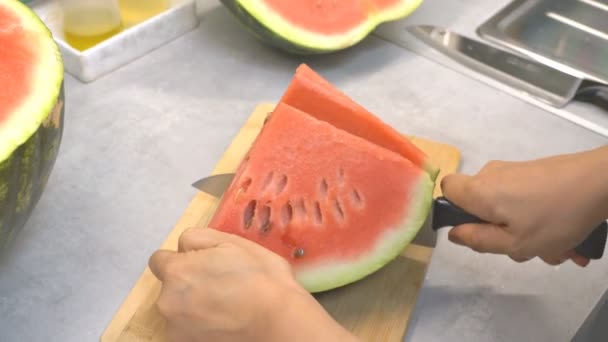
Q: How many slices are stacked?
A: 2